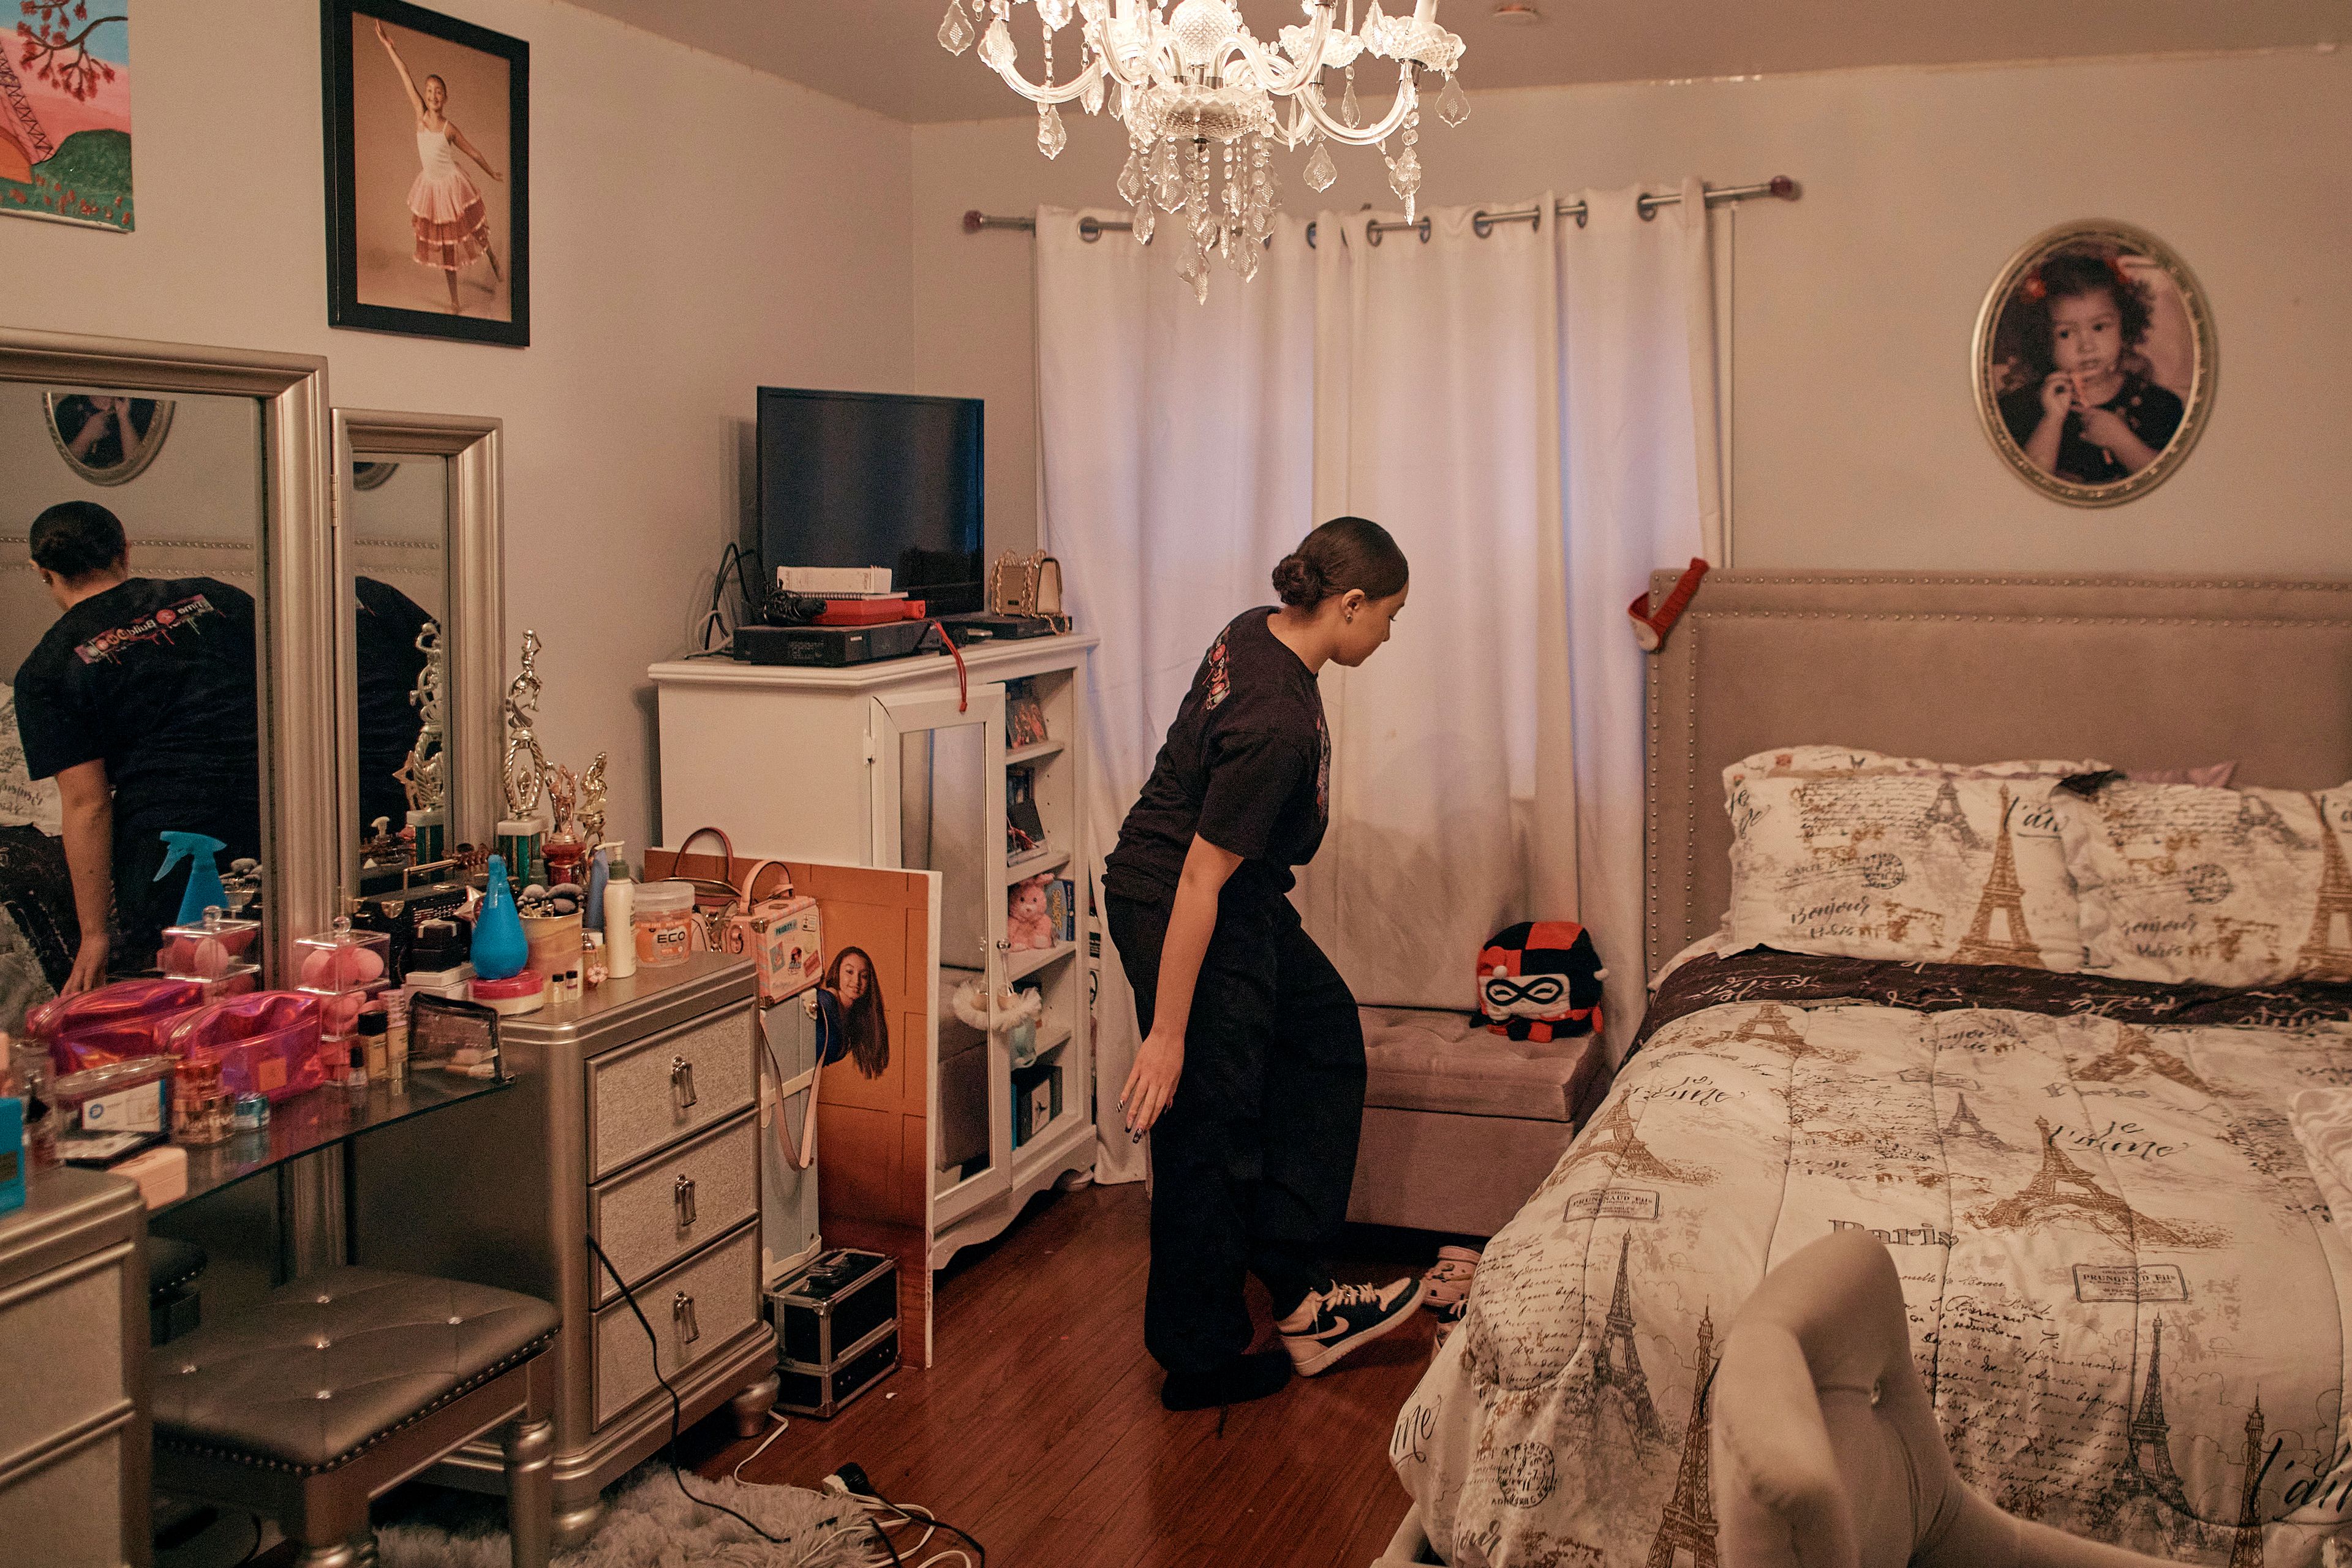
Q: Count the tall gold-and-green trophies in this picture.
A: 1